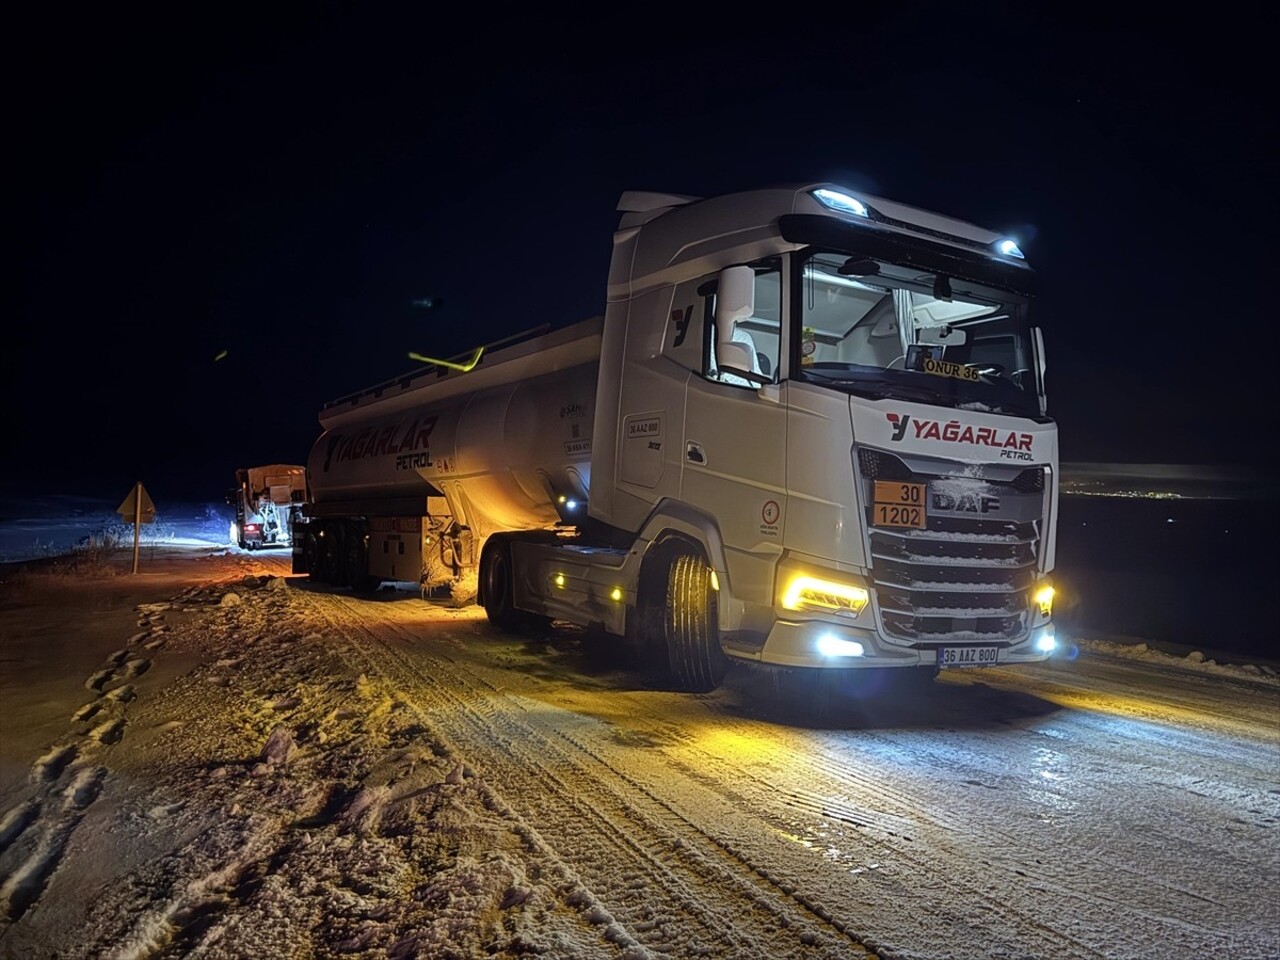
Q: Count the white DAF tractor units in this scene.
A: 1